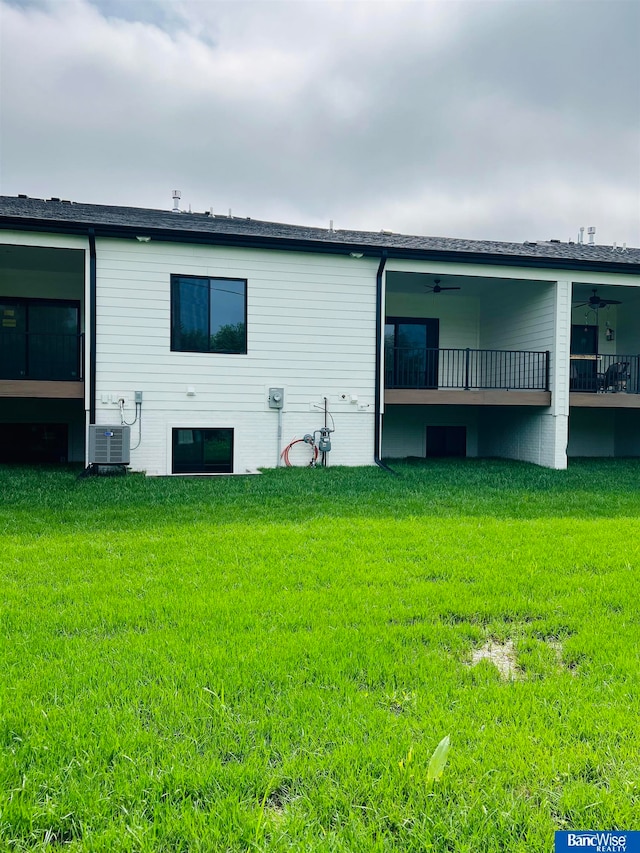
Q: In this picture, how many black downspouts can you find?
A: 2